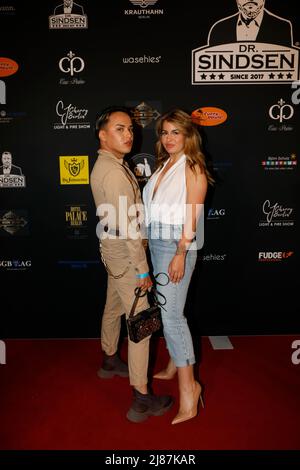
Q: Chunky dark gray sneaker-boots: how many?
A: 2